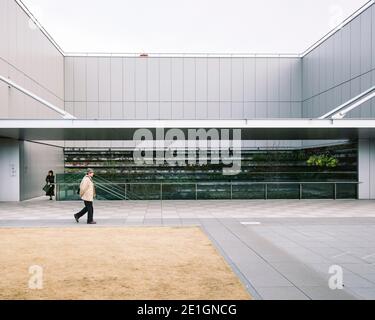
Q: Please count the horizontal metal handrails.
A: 1